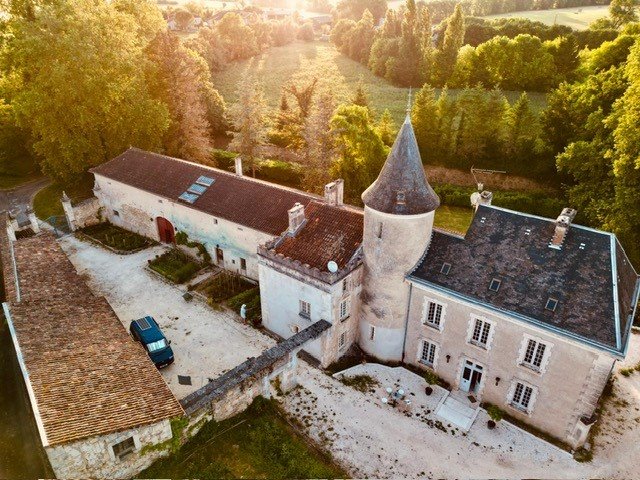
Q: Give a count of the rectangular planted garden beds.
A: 3